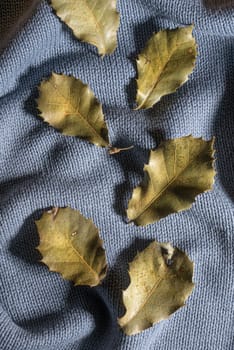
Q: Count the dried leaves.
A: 6